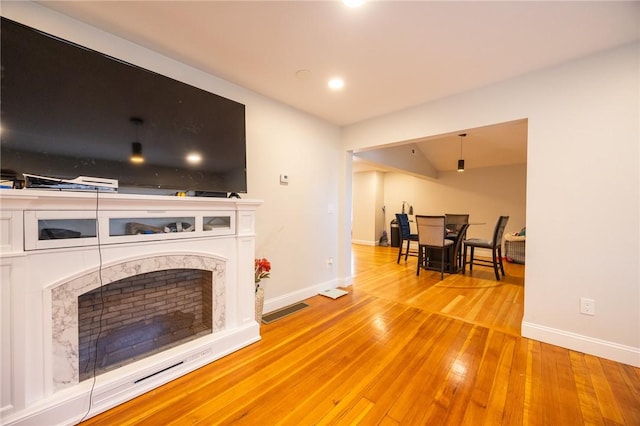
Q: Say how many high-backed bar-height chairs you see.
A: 4